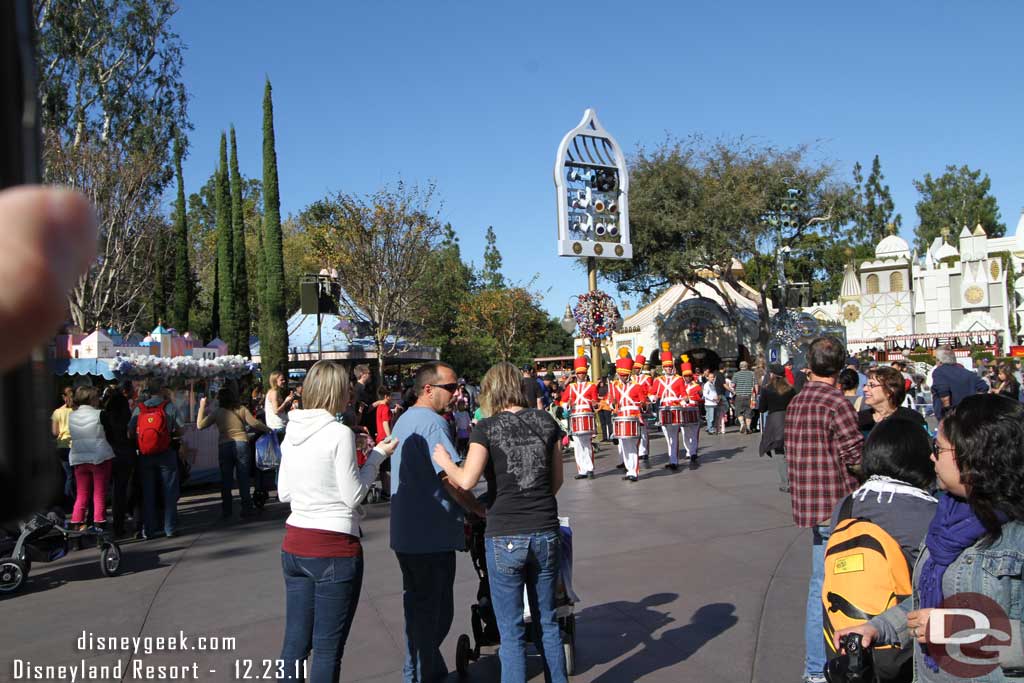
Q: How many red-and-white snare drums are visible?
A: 4